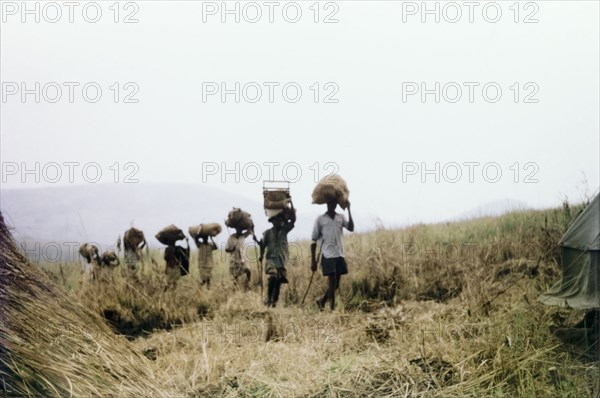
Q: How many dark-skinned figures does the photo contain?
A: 8